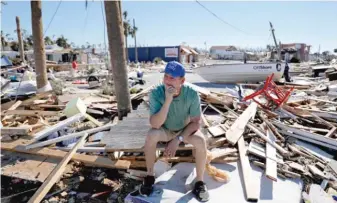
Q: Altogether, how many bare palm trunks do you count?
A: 3